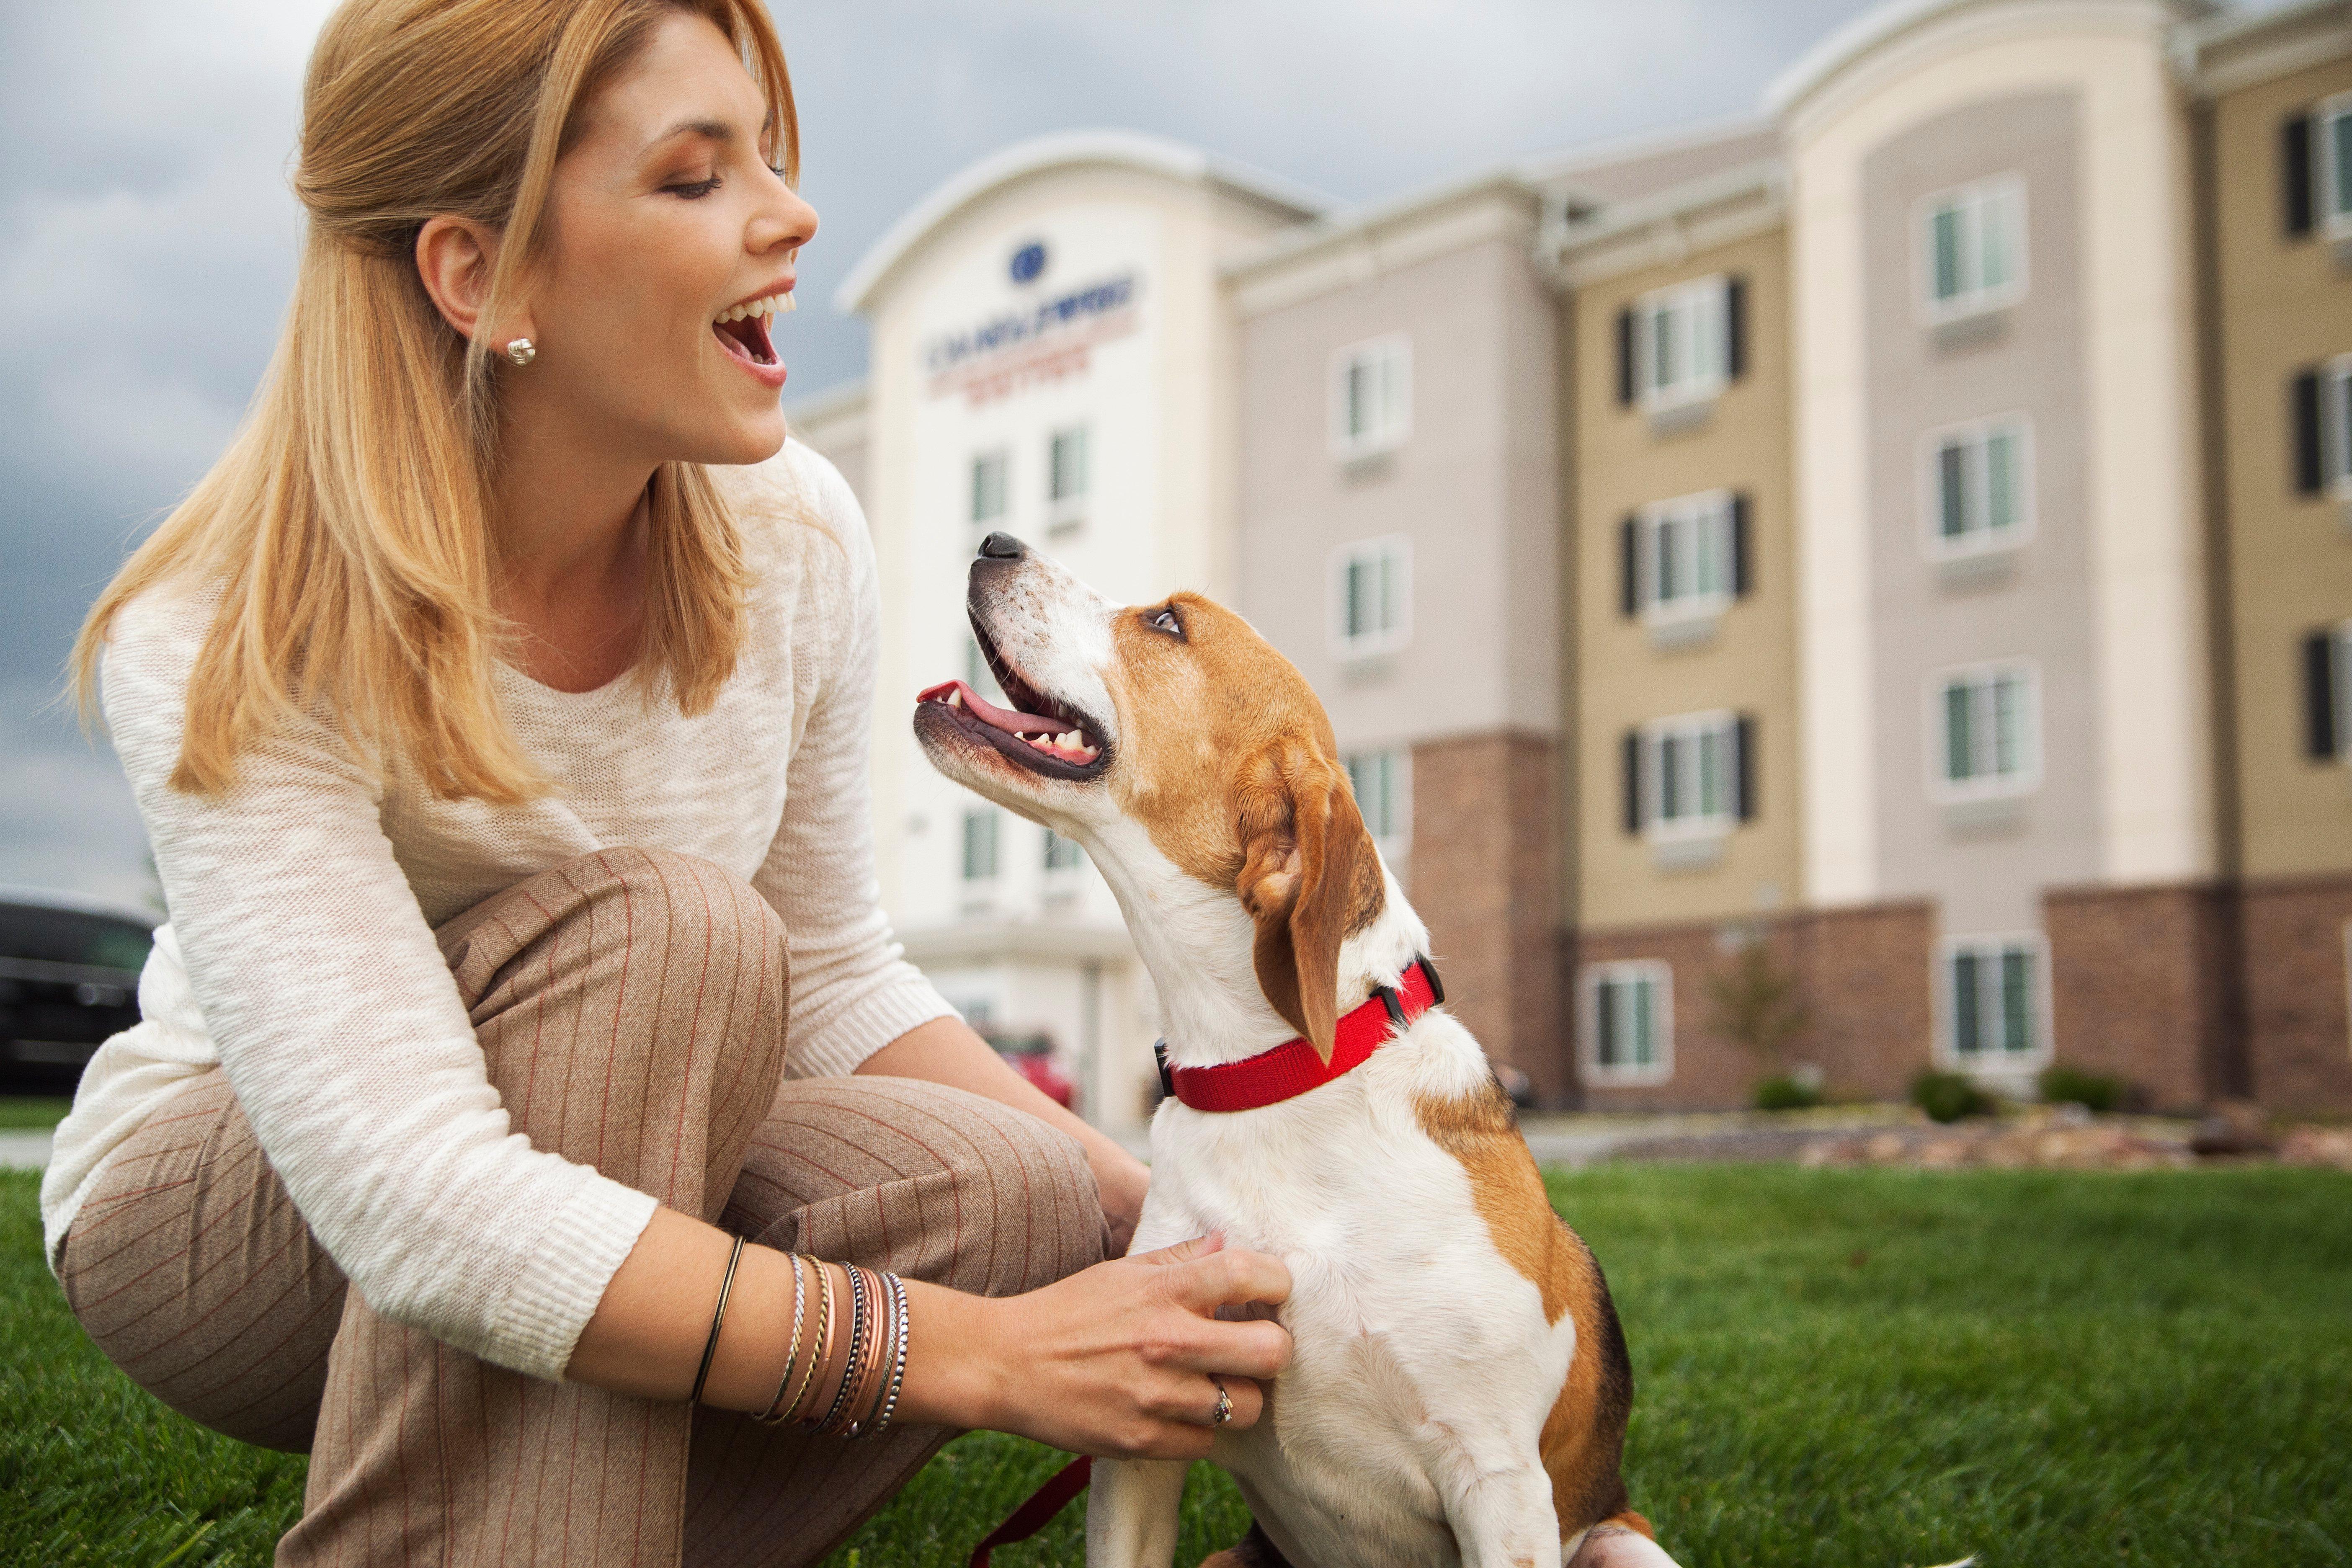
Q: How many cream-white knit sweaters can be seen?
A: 1